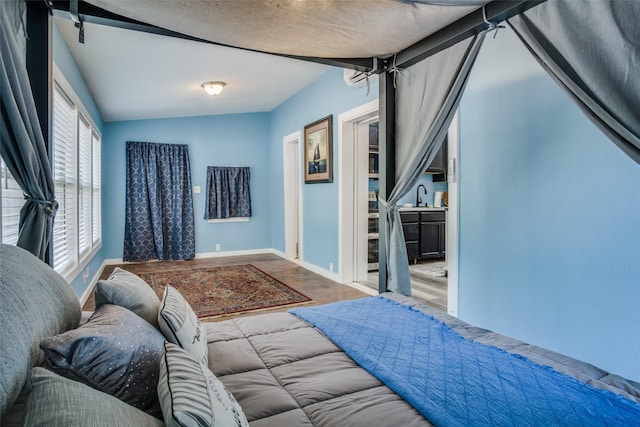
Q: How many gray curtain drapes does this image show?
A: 3